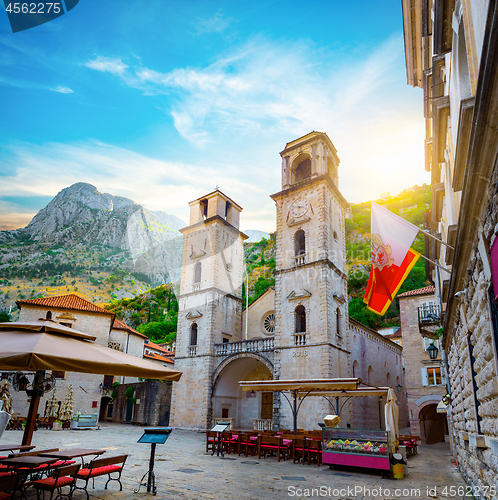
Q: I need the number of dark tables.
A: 3